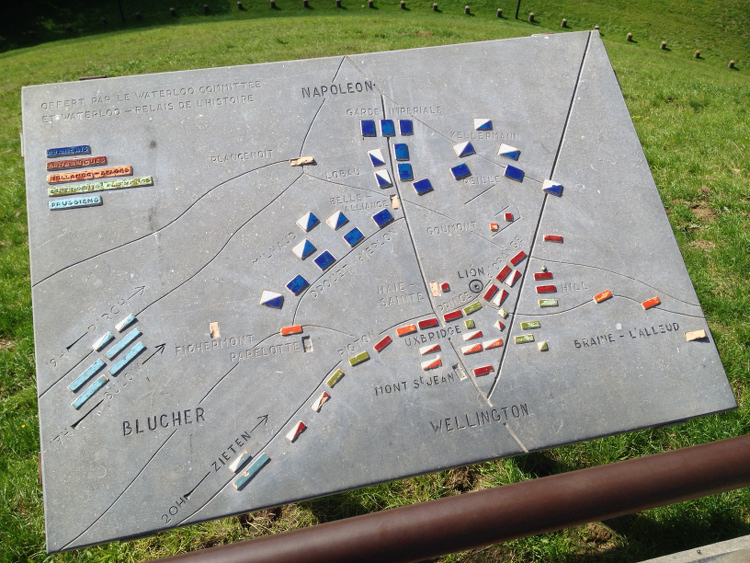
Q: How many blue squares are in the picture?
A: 12